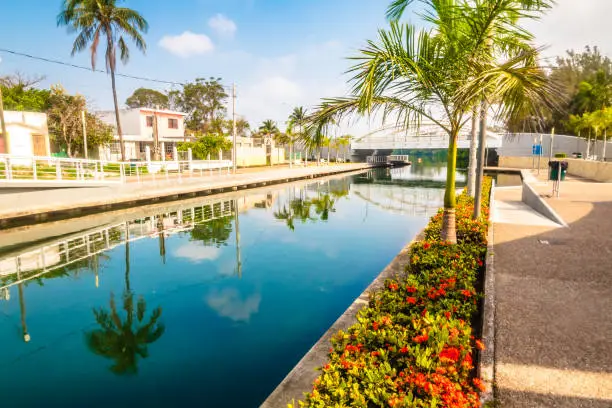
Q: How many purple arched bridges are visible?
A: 0